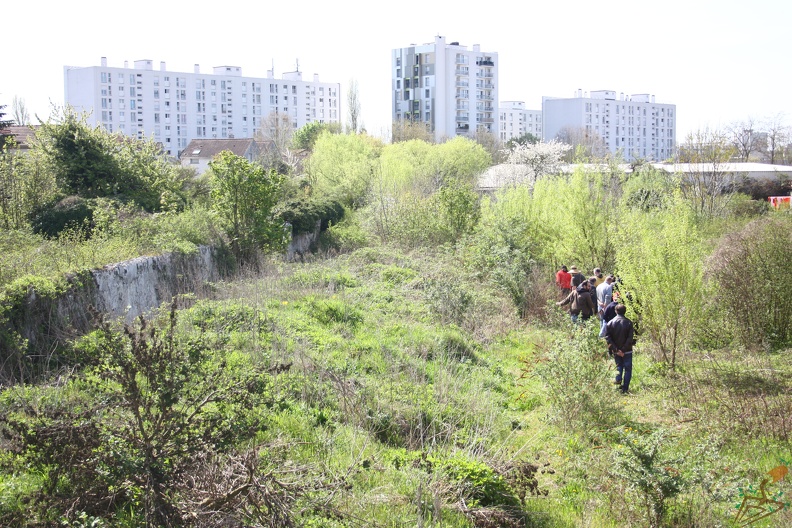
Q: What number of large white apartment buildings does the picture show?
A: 4